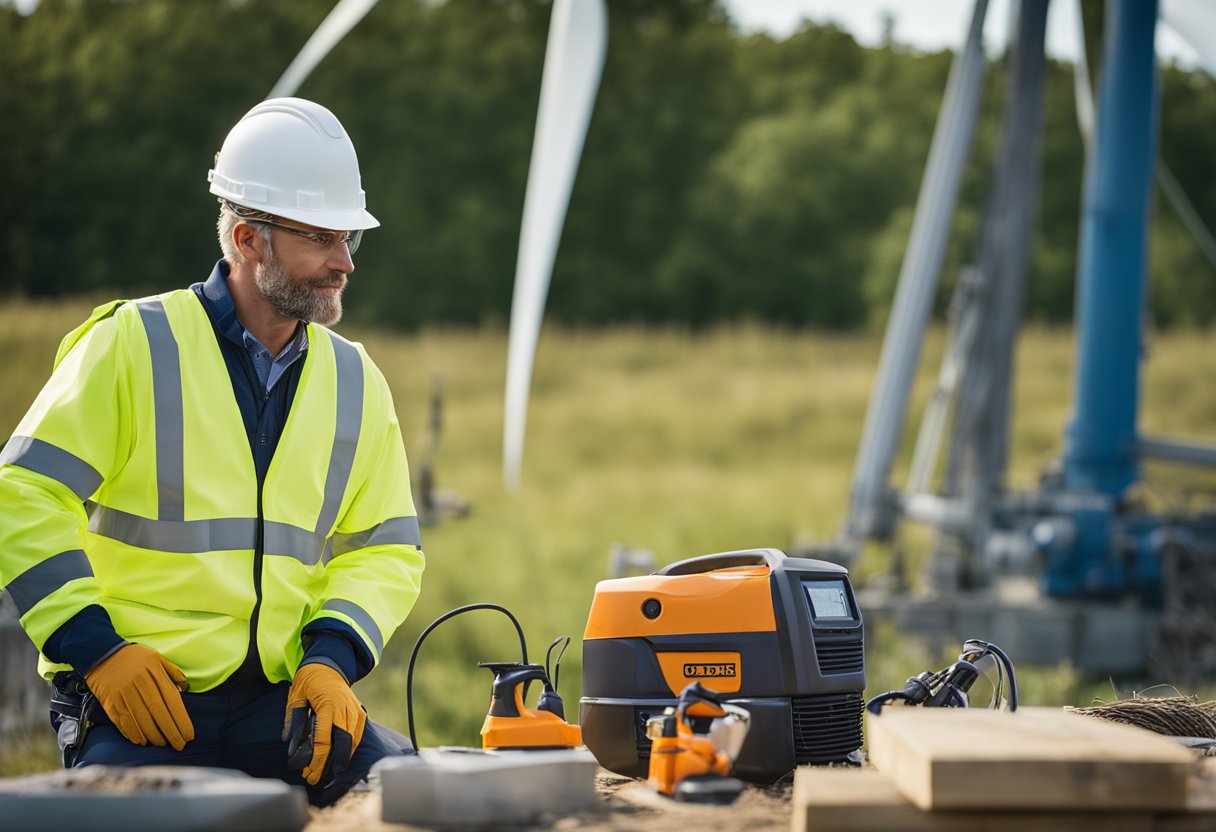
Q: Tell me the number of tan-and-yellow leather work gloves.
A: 2